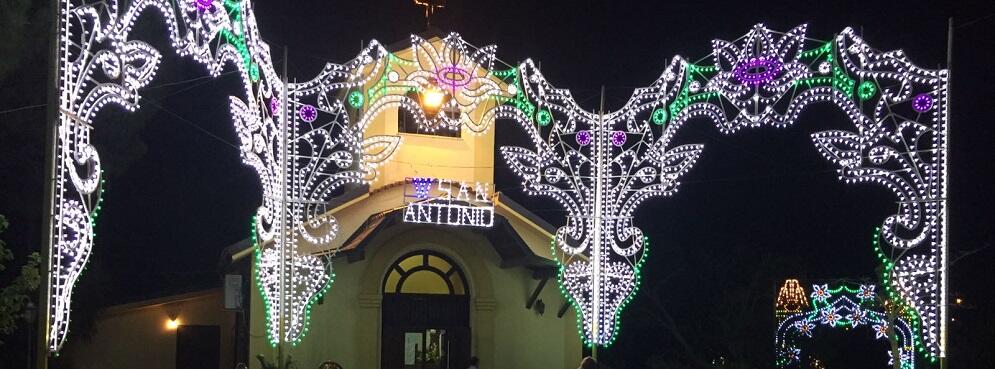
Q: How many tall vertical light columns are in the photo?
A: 4